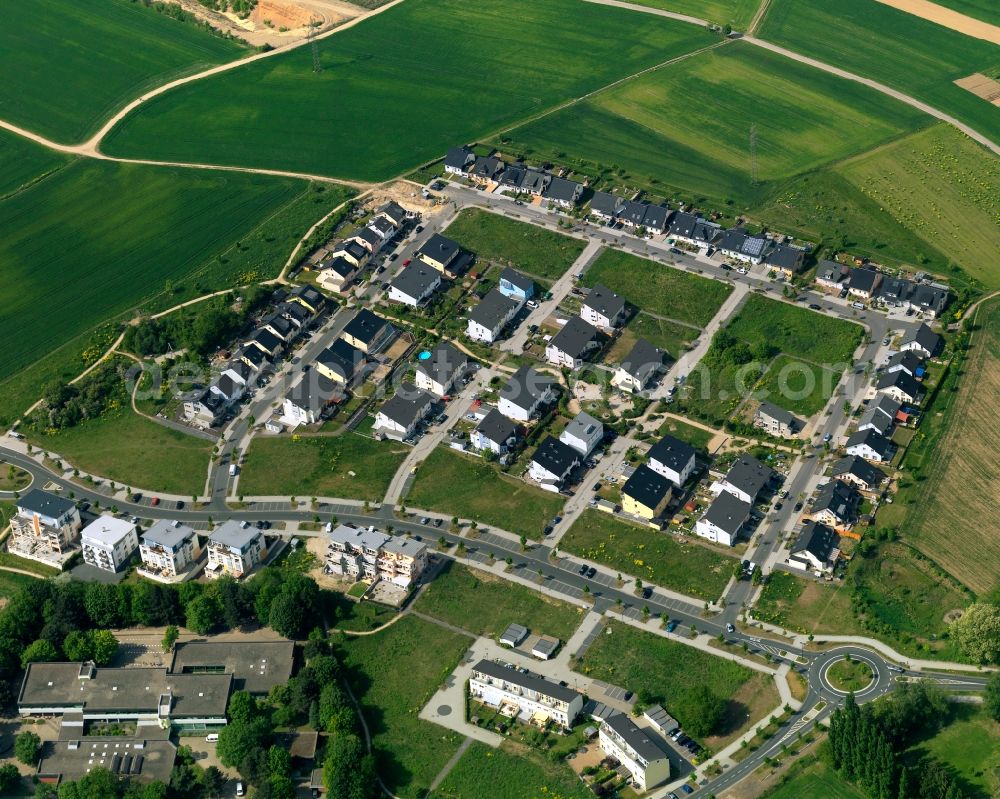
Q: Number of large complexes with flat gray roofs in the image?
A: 1